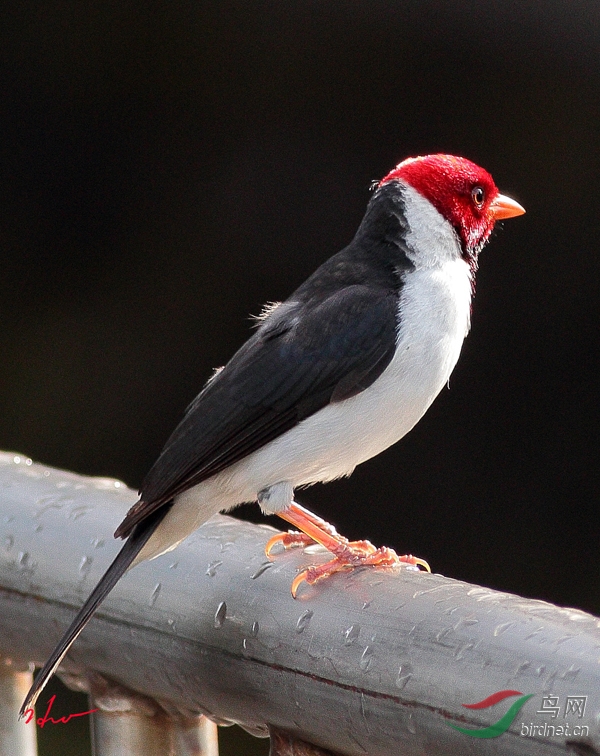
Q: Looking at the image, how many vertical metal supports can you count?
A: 3